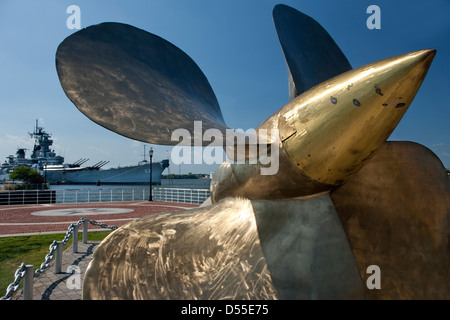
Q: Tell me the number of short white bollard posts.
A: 4